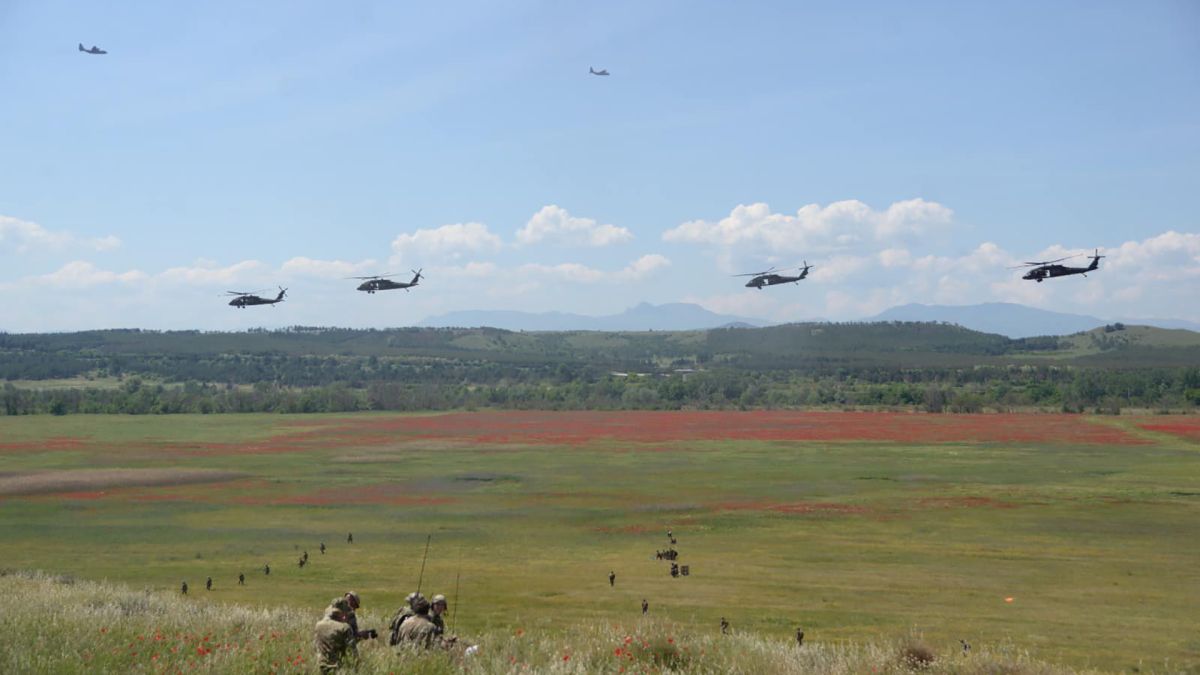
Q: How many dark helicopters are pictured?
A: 4